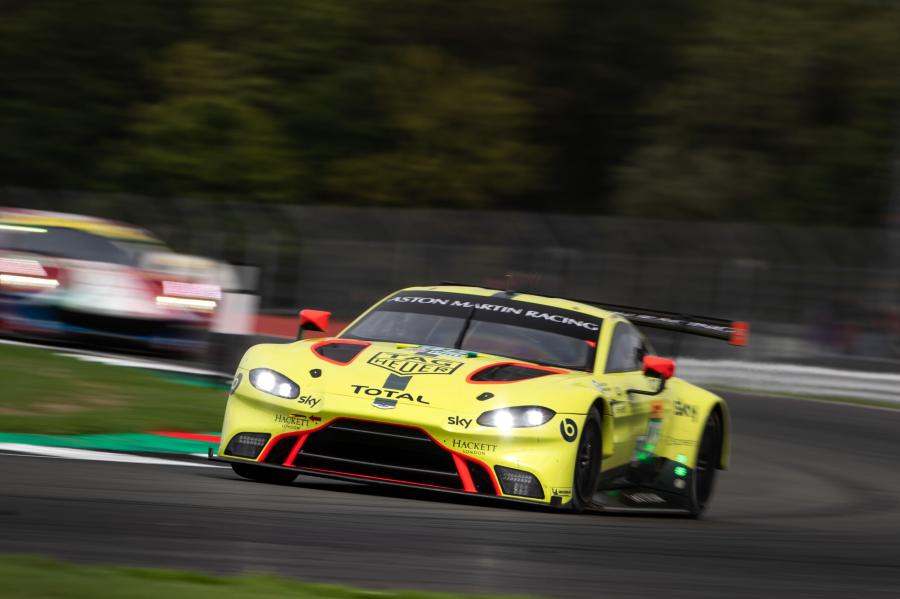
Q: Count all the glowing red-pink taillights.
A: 2